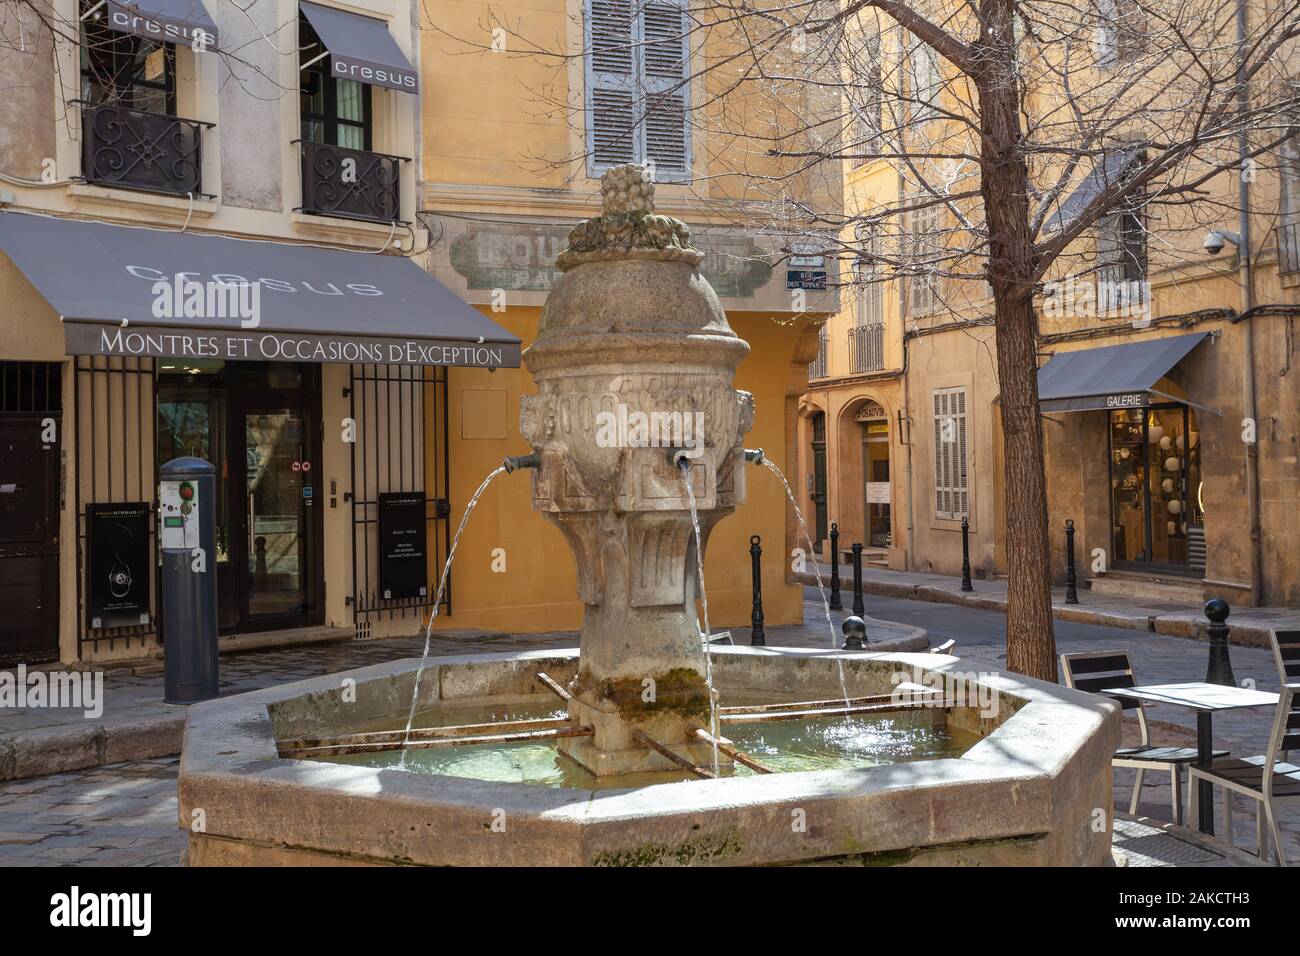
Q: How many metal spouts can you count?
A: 3